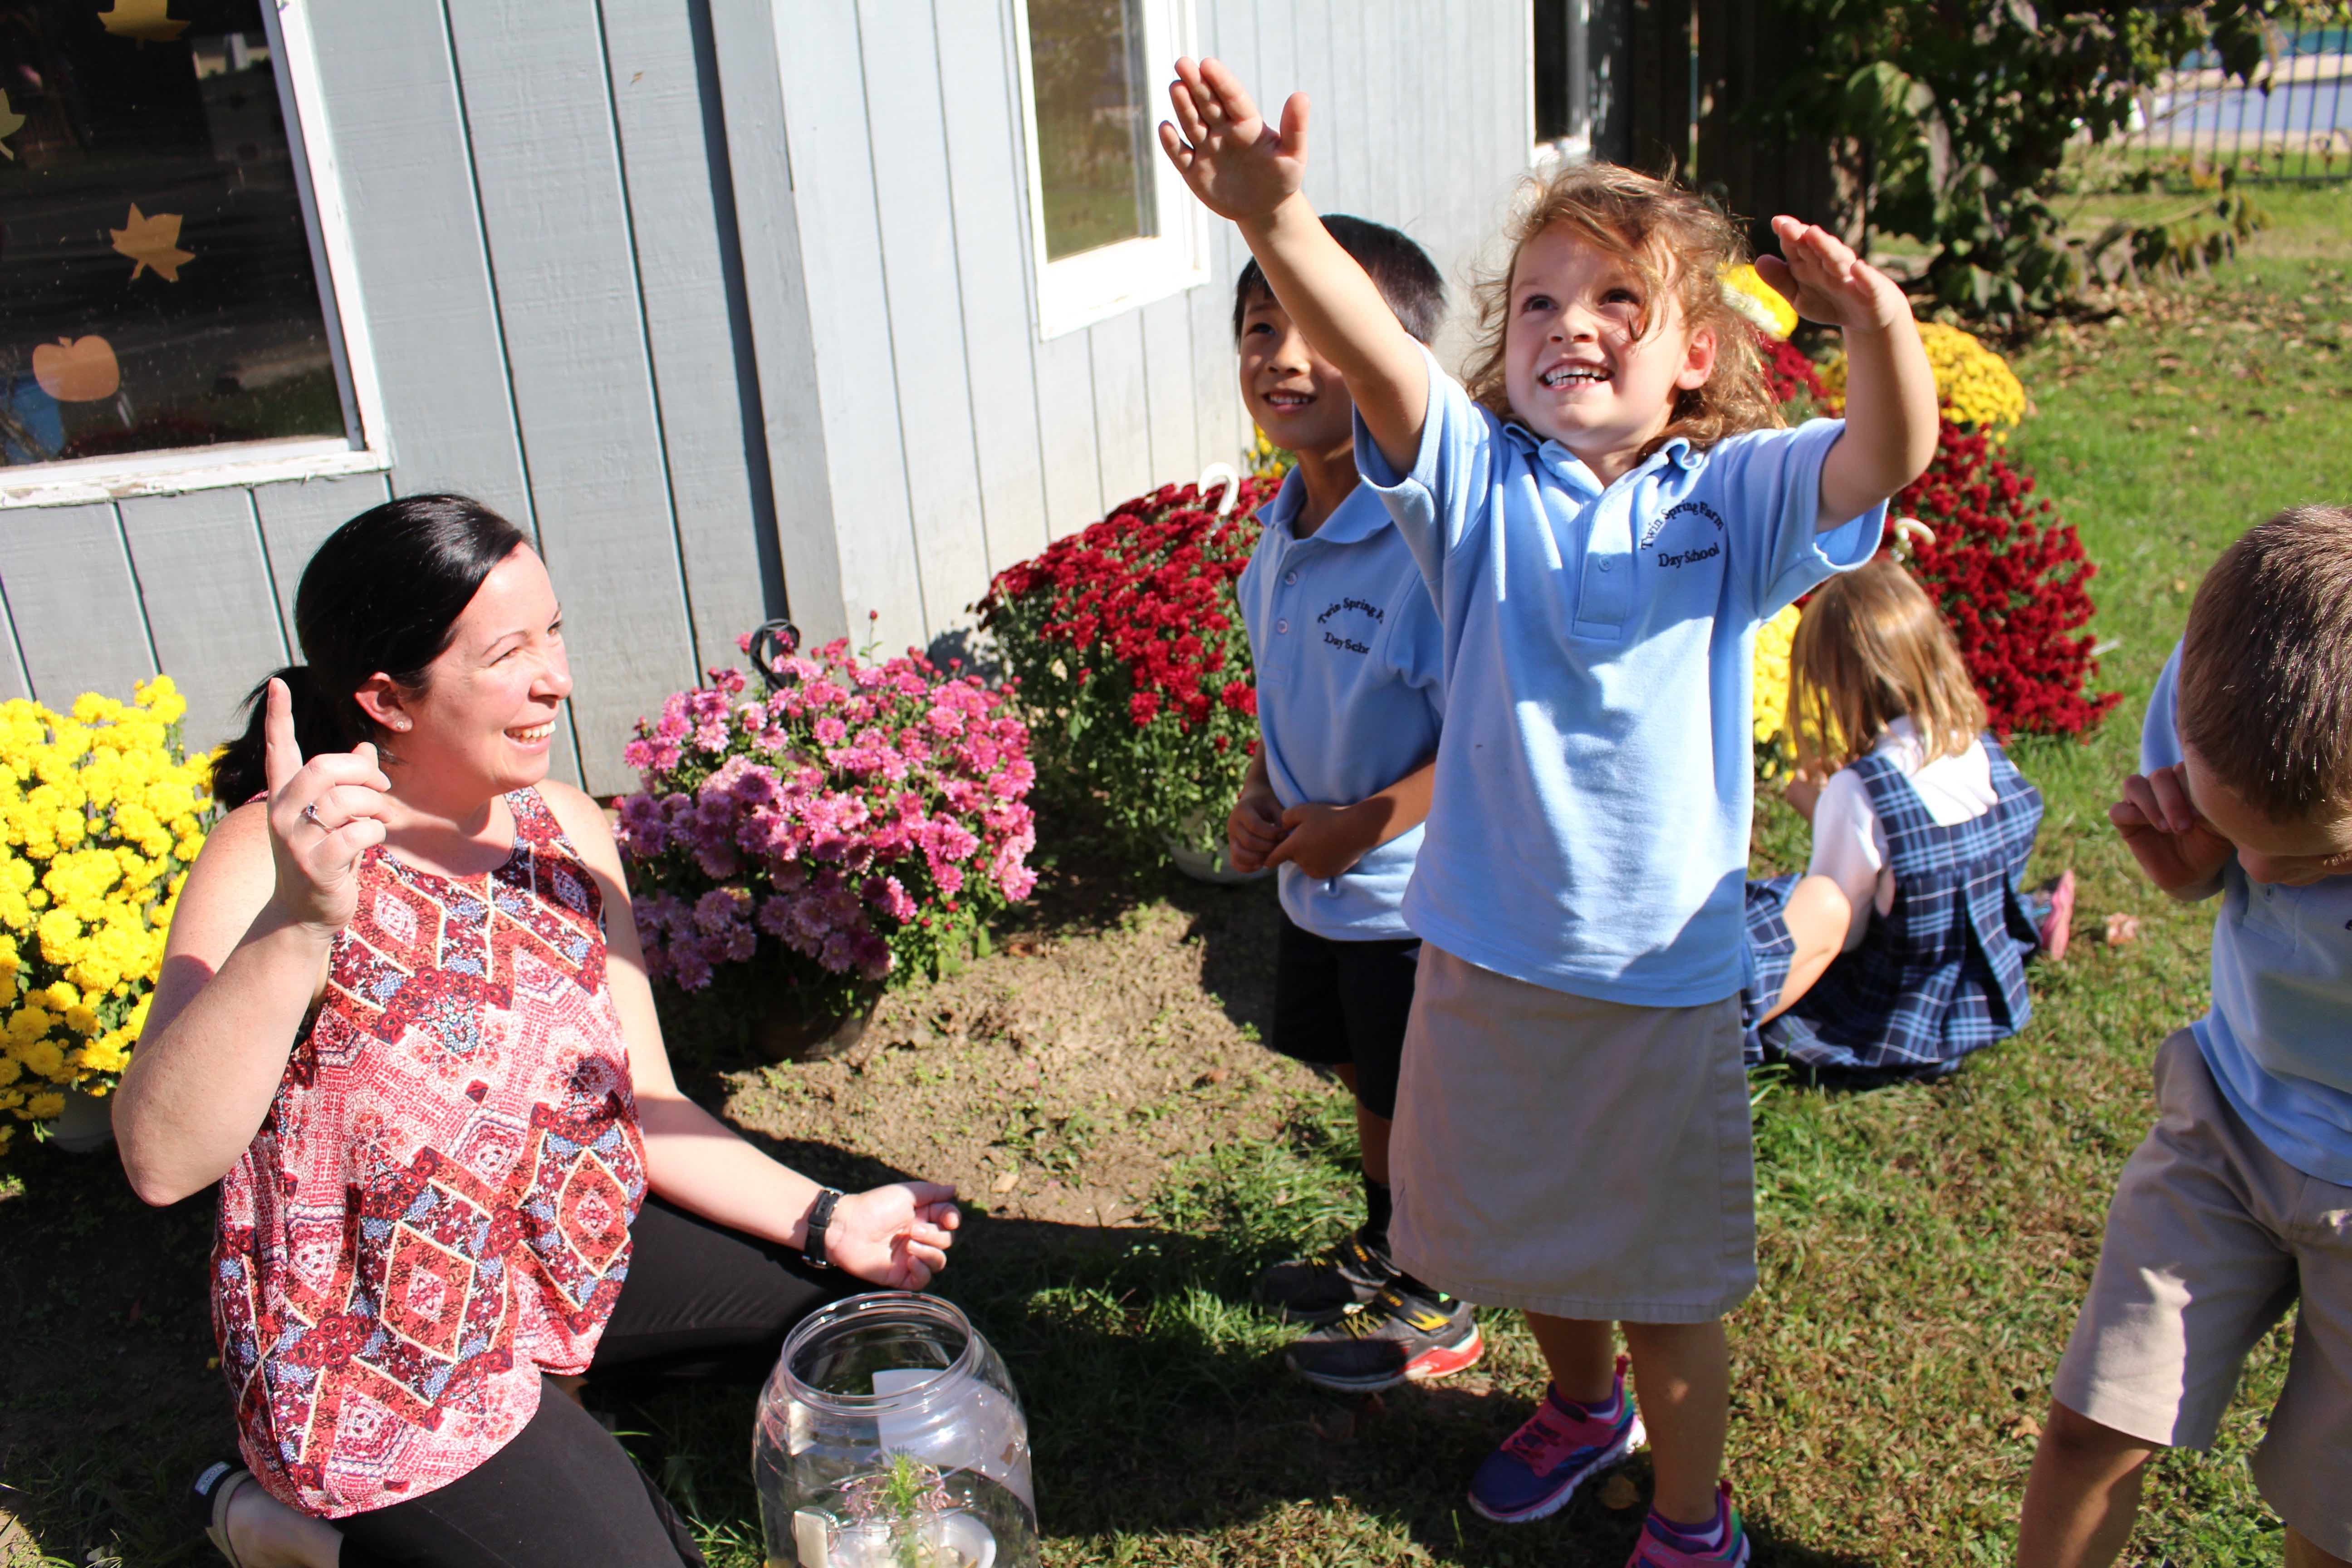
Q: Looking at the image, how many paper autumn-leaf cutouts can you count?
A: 3